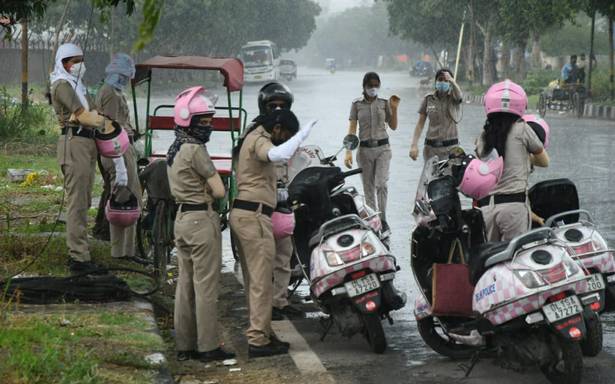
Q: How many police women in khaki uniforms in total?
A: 8